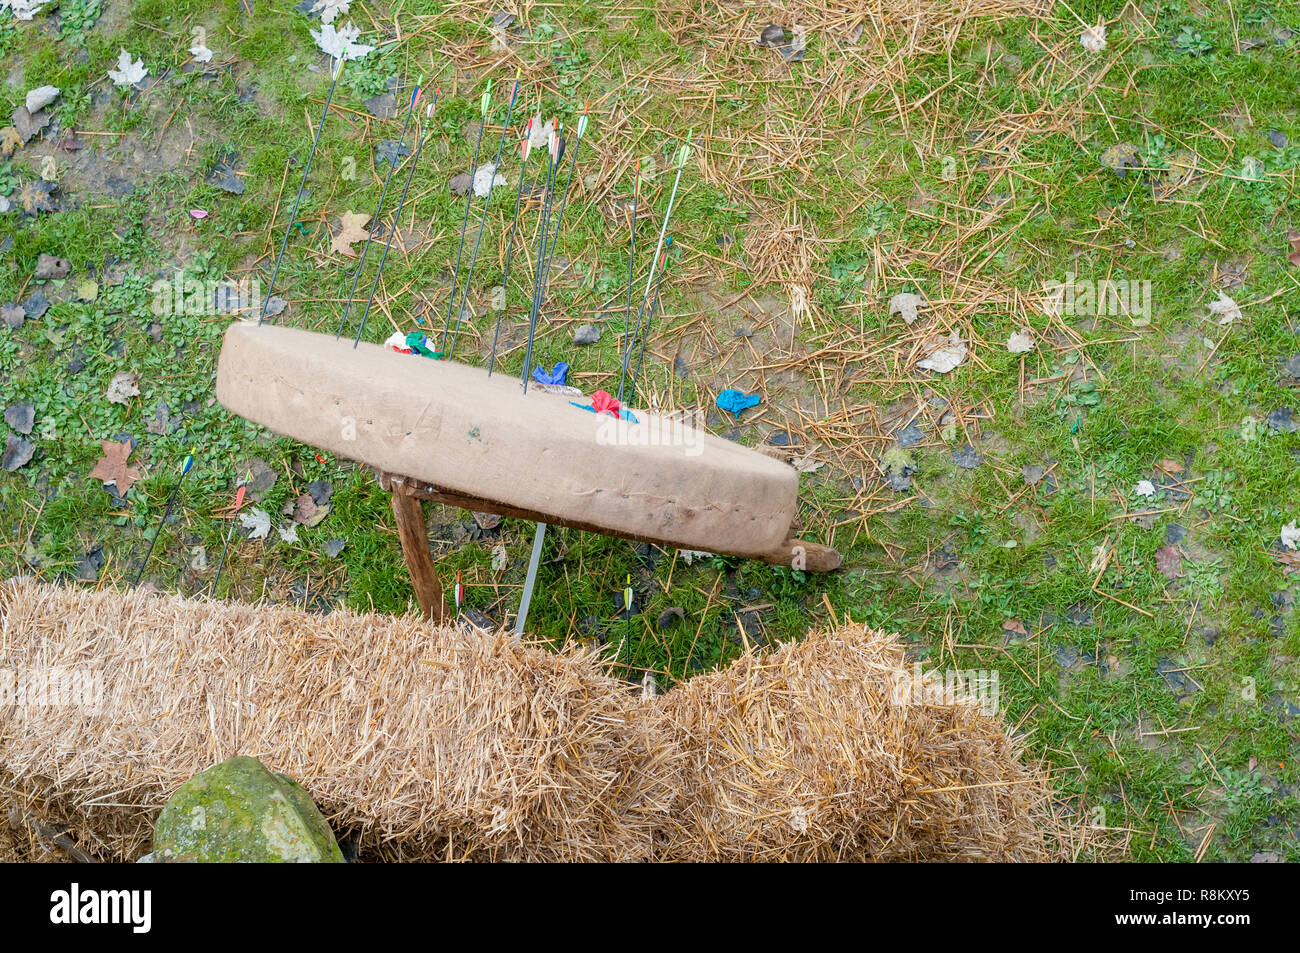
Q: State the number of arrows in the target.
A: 12